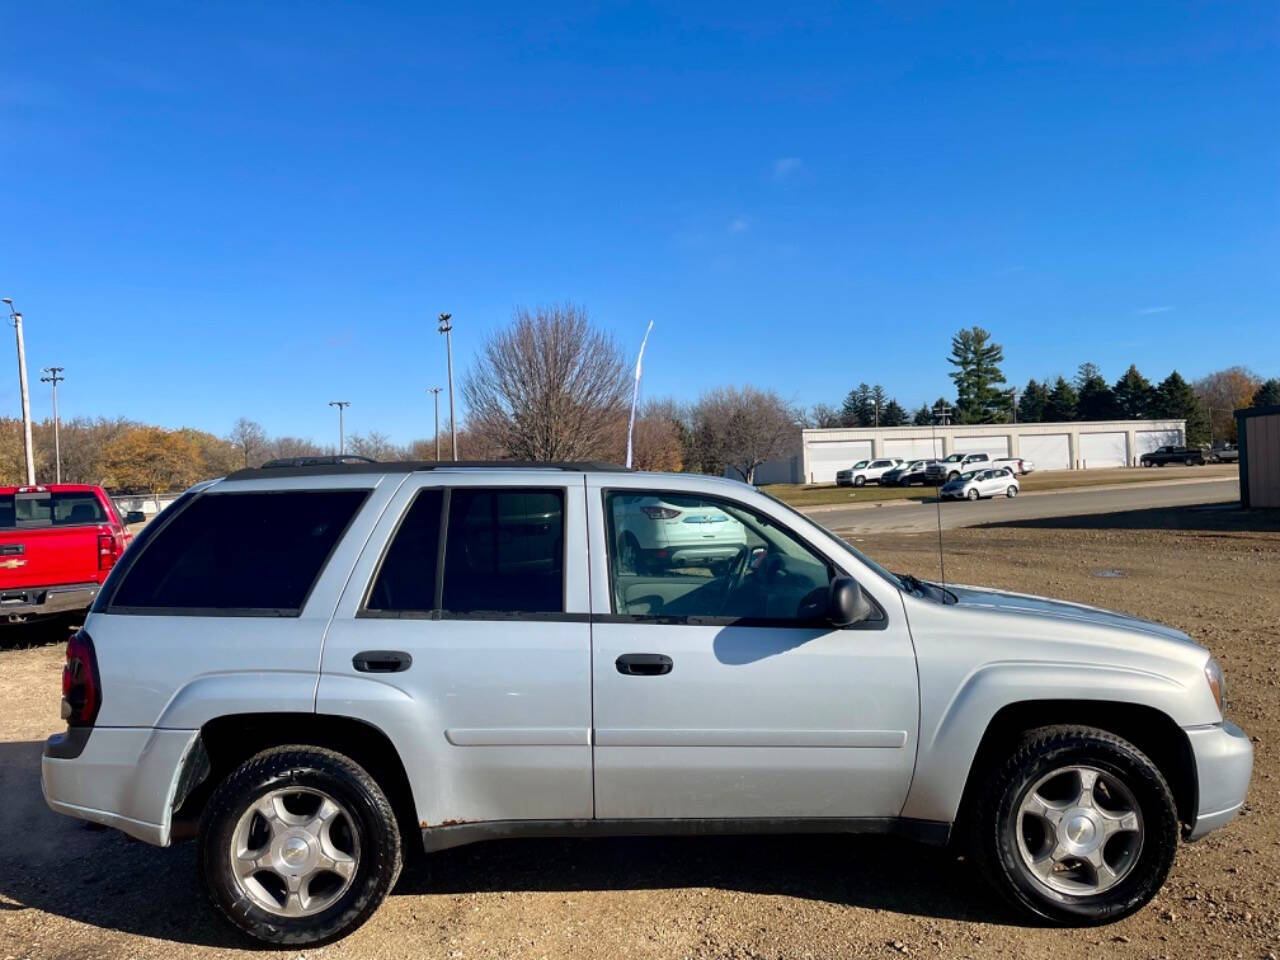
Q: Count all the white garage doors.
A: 6